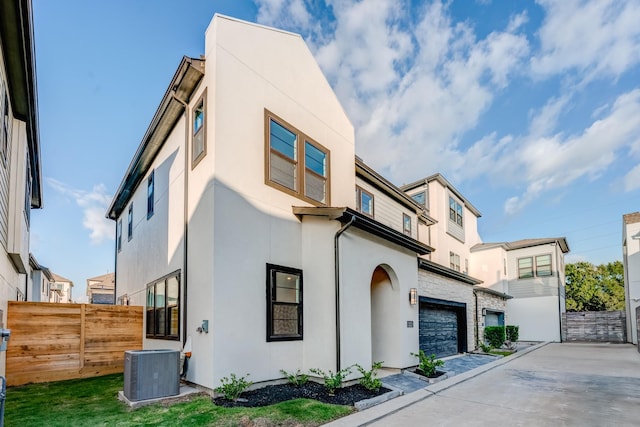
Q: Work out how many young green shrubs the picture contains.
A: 5